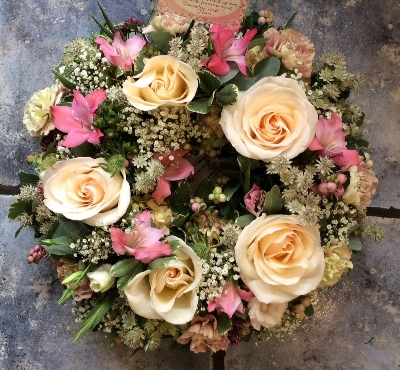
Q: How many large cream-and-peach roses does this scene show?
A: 5